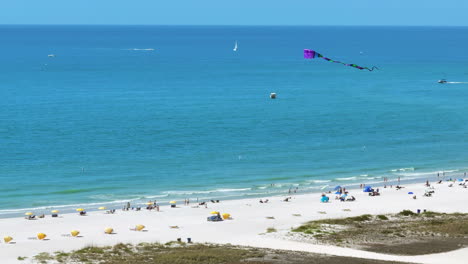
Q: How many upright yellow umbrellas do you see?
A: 7